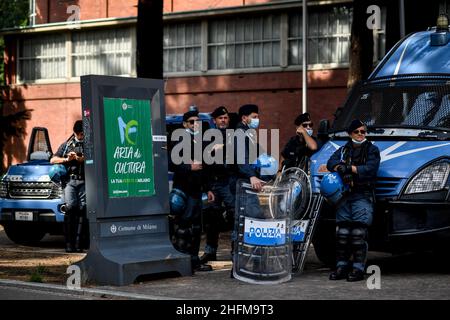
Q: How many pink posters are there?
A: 0